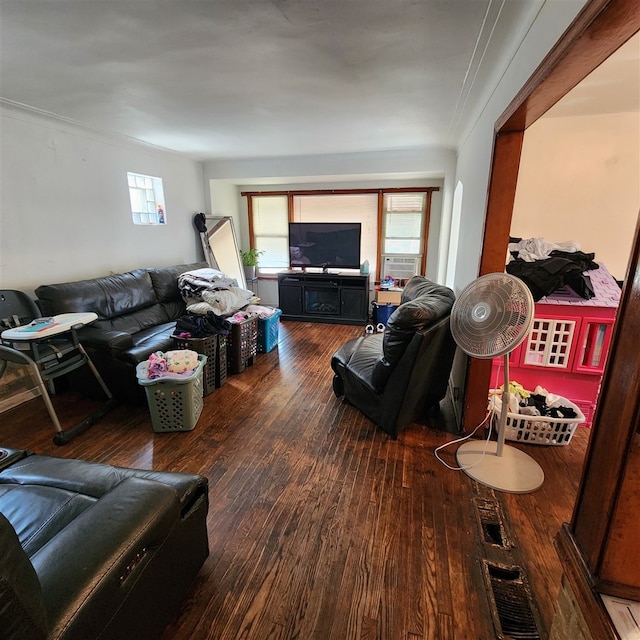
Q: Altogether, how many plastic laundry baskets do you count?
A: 5